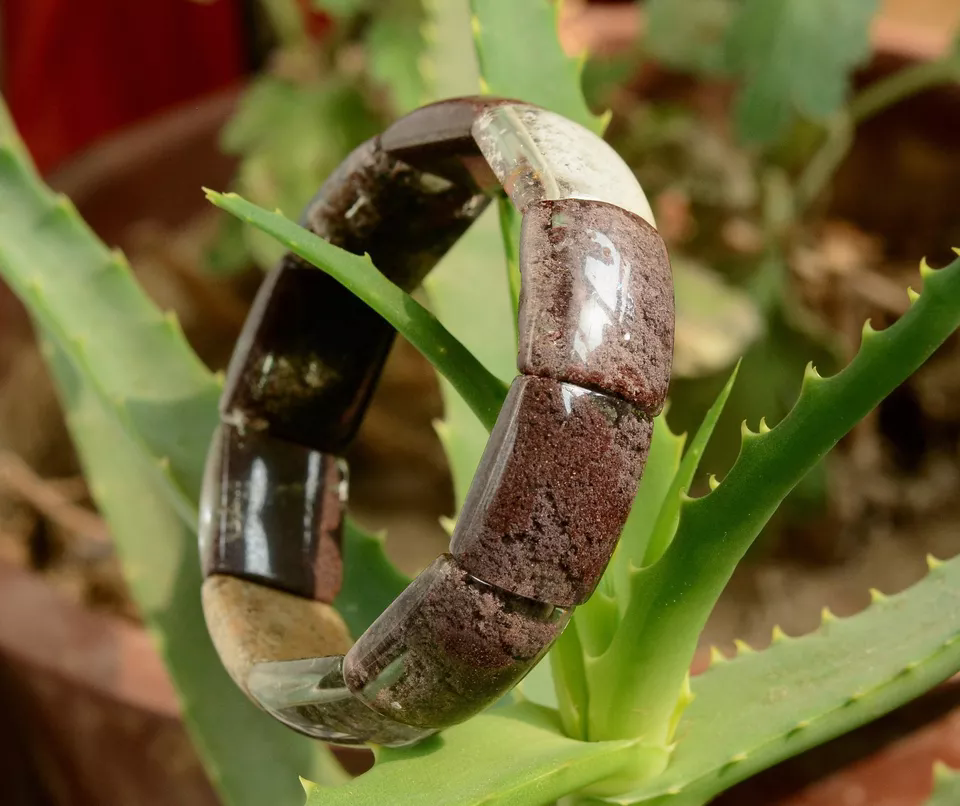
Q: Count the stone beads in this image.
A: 10